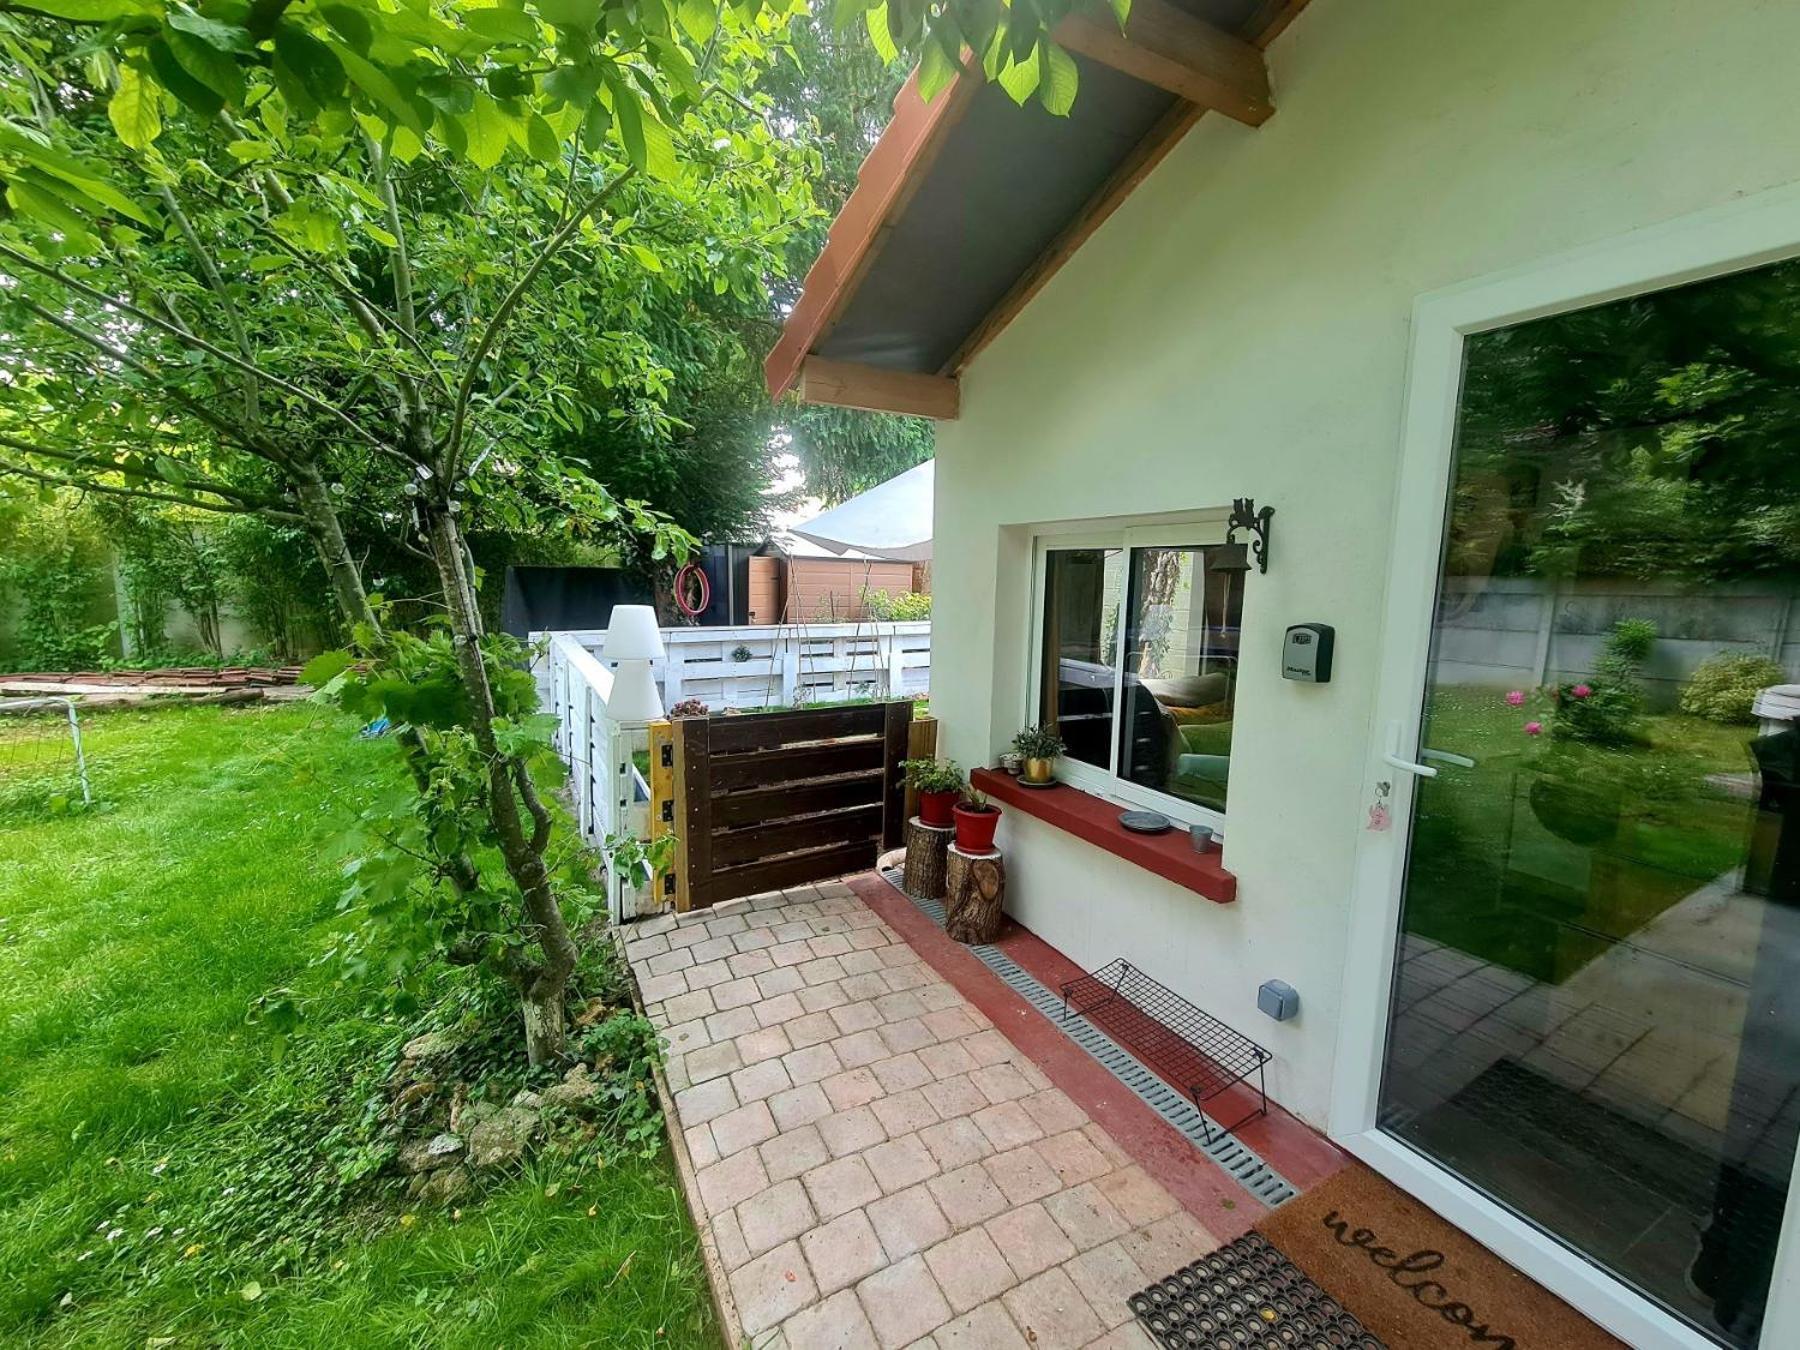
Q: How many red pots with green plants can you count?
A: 2